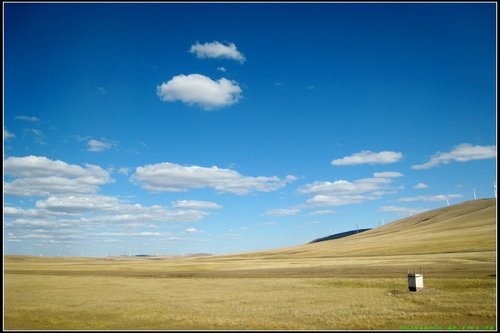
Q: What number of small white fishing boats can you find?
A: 0